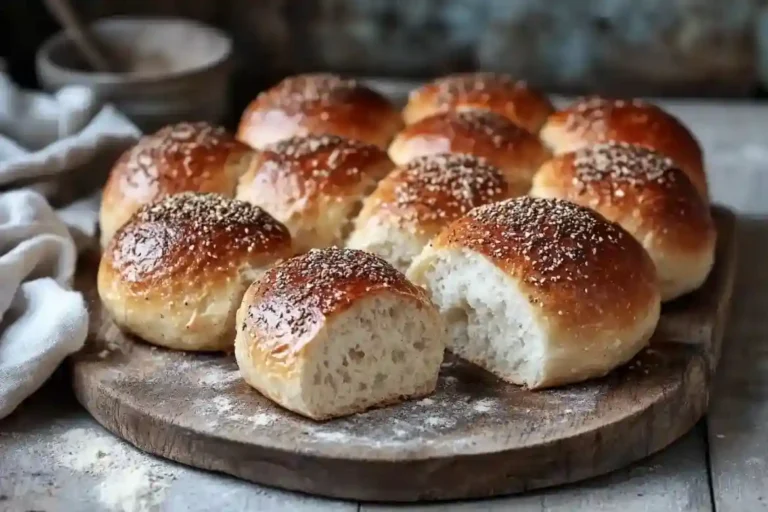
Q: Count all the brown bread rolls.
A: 11